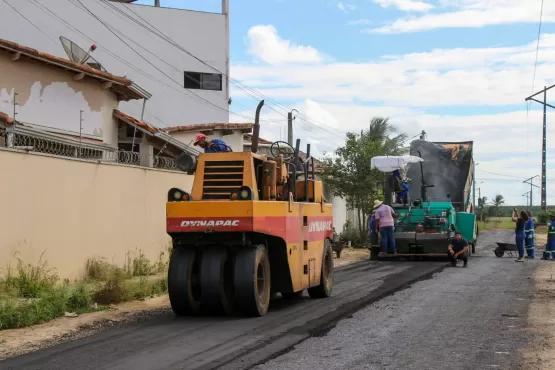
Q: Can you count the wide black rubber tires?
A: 4